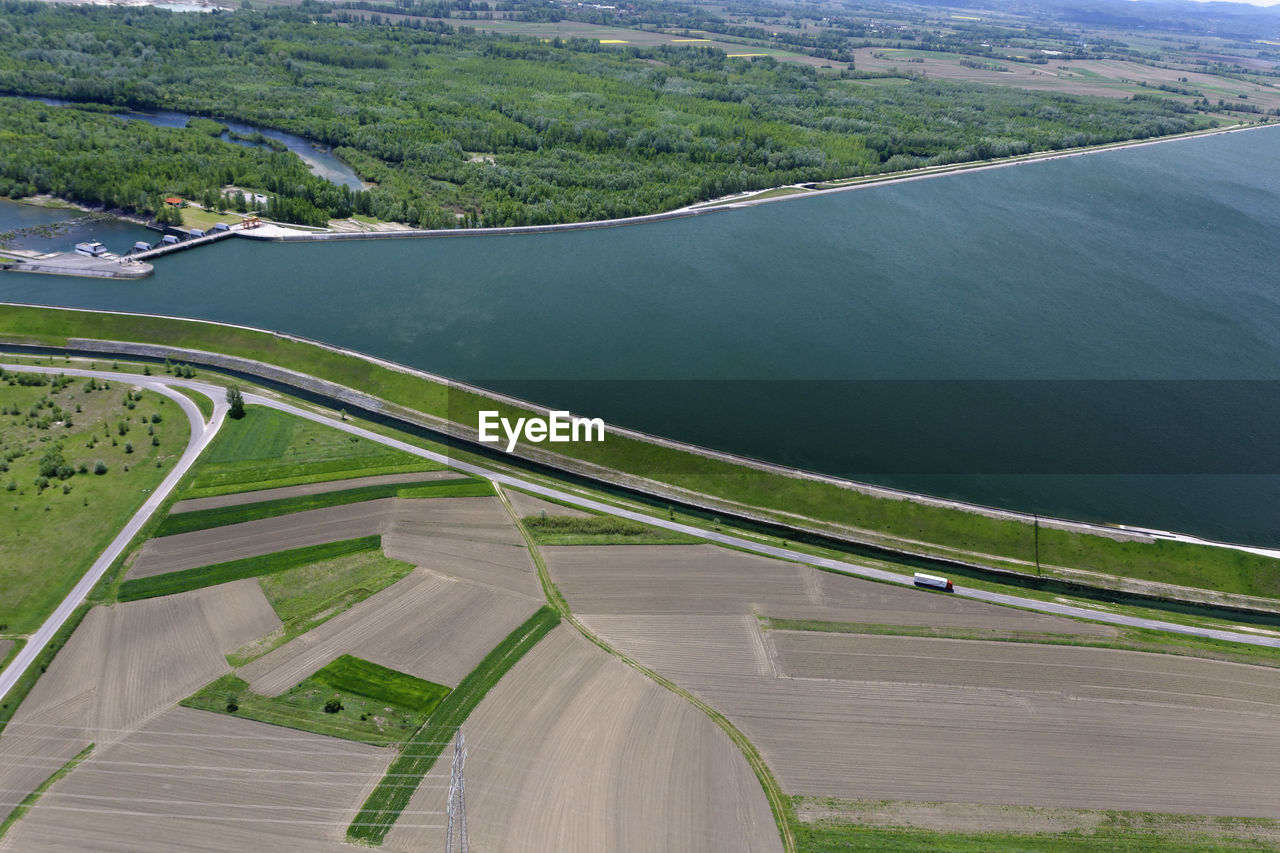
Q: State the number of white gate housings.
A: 4